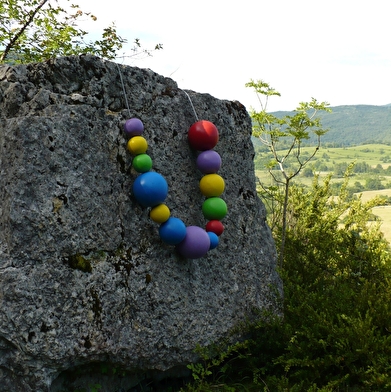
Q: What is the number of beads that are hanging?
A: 13